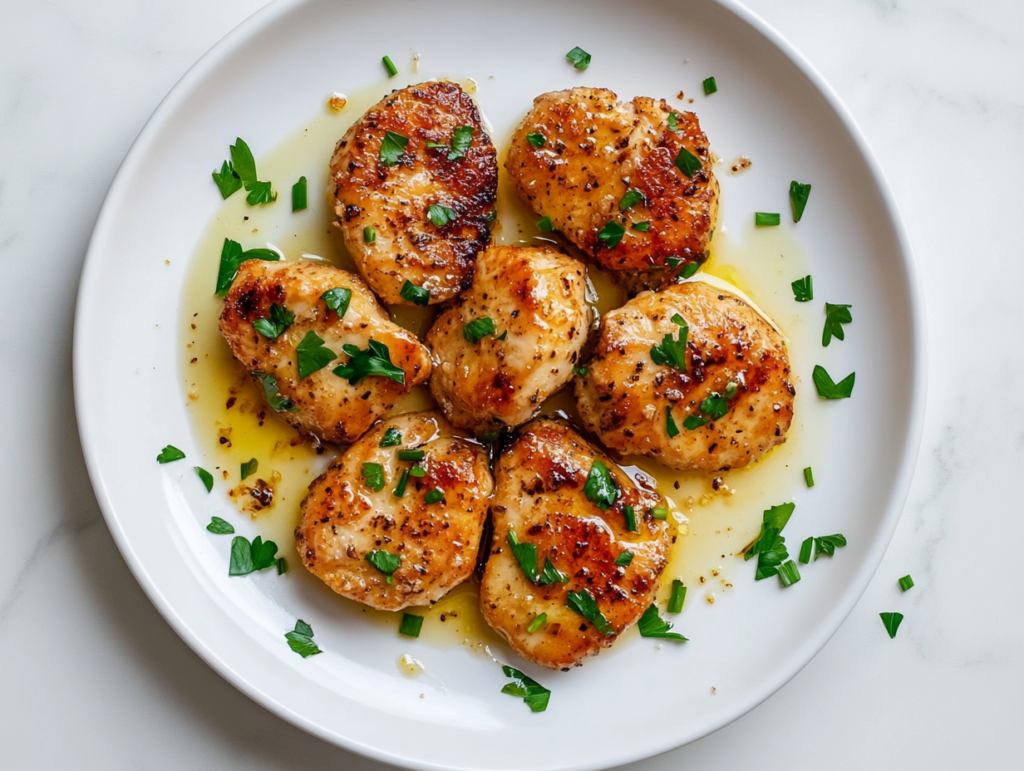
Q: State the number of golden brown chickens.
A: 7